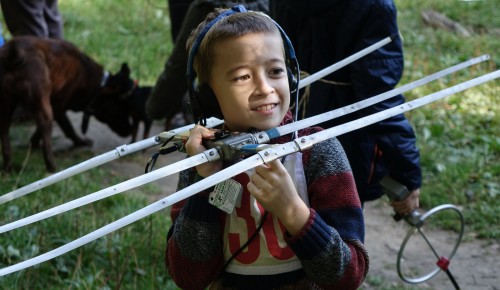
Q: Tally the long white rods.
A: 3